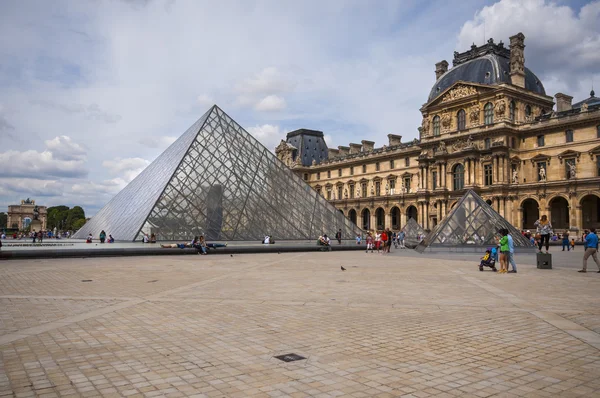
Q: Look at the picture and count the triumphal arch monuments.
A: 1